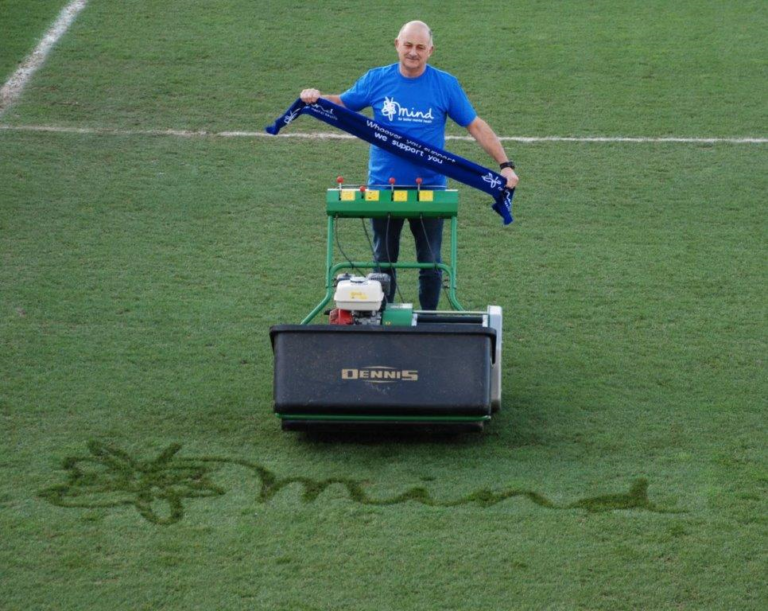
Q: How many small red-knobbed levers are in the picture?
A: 4